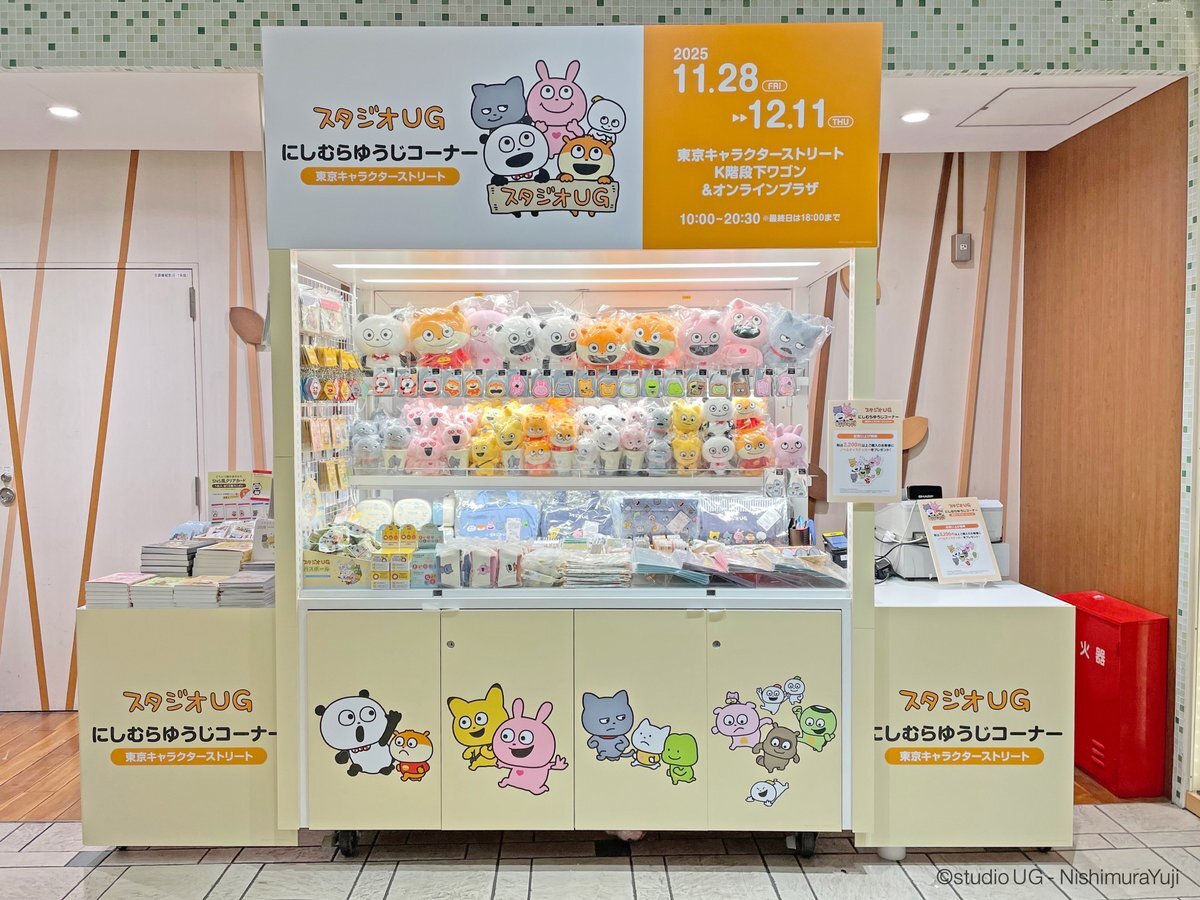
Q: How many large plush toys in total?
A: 10